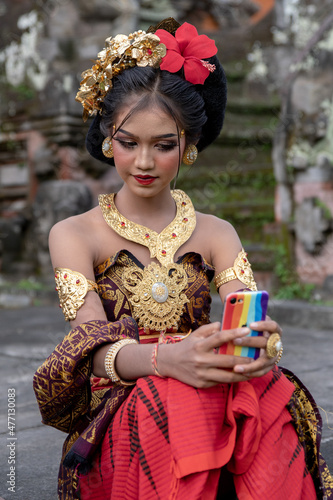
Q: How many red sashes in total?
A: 1